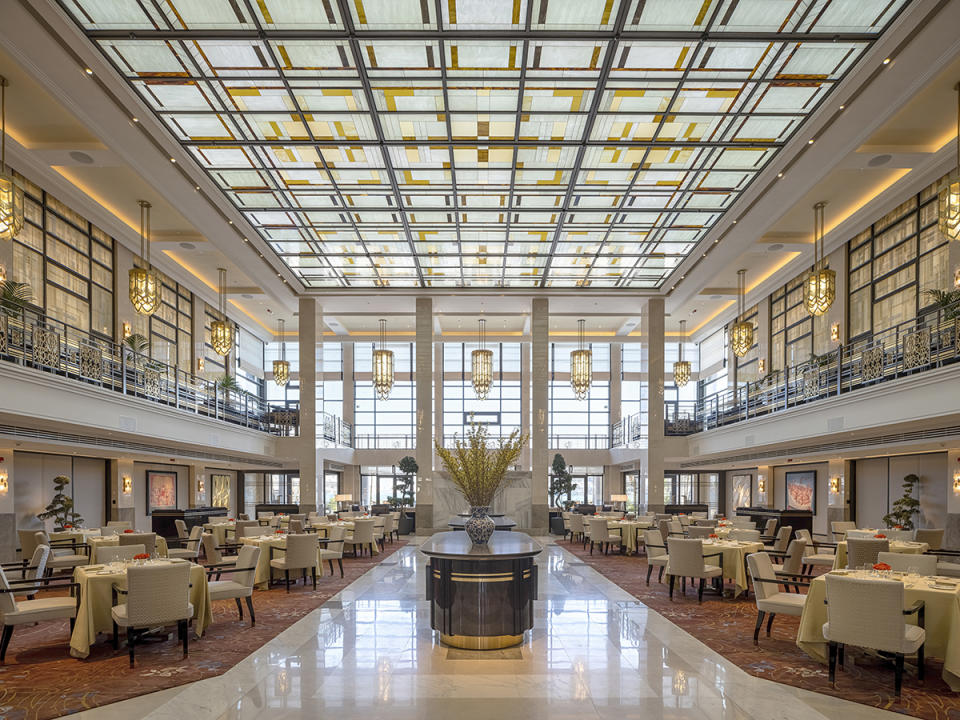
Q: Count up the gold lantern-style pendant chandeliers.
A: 11